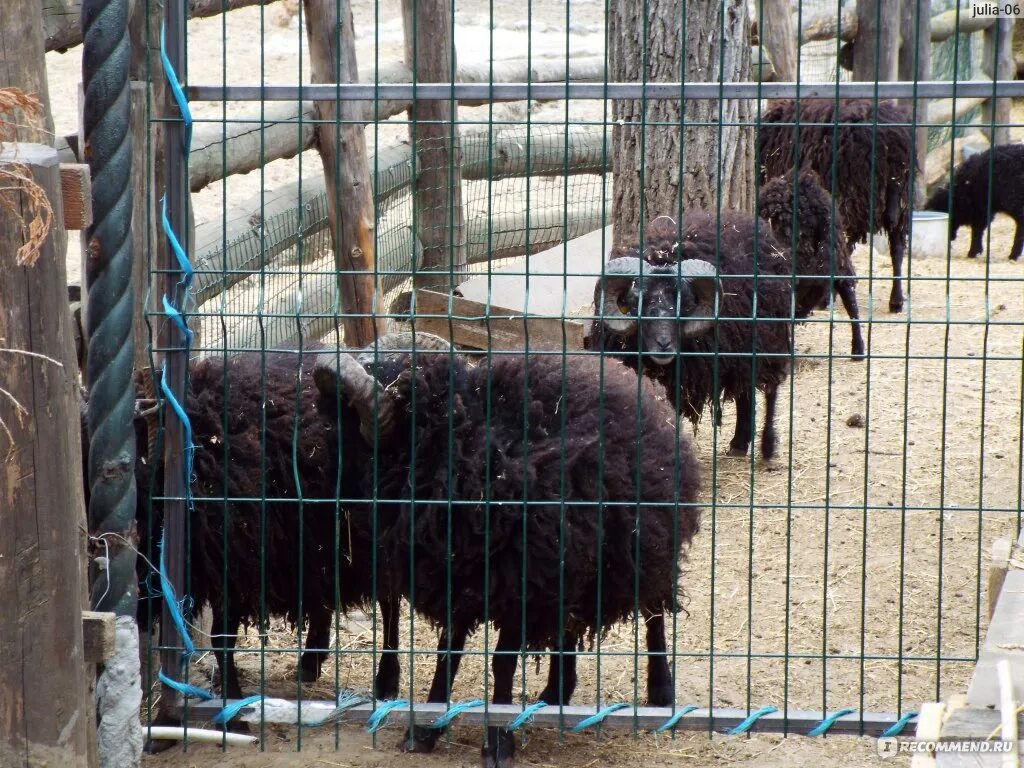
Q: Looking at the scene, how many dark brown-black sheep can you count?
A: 6